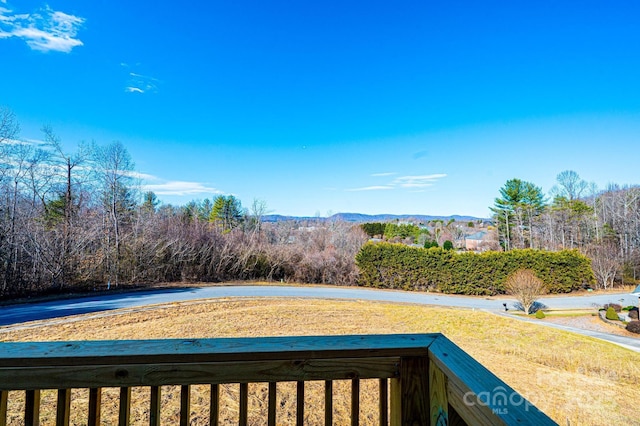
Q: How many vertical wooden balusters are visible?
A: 14